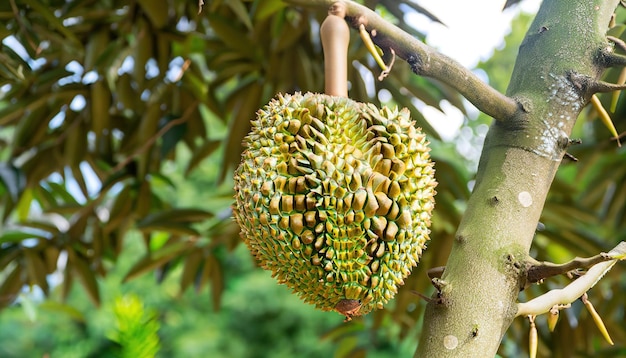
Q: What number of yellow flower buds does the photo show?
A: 6